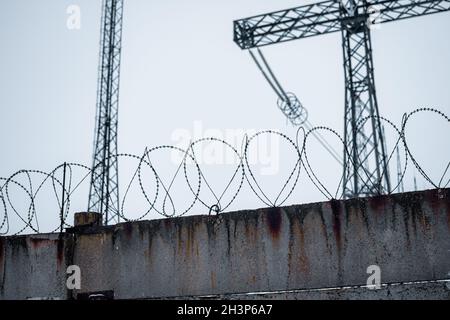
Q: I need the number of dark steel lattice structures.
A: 2